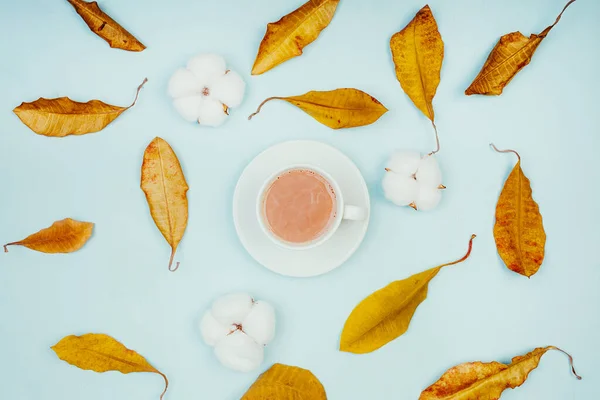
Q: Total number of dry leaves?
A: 13